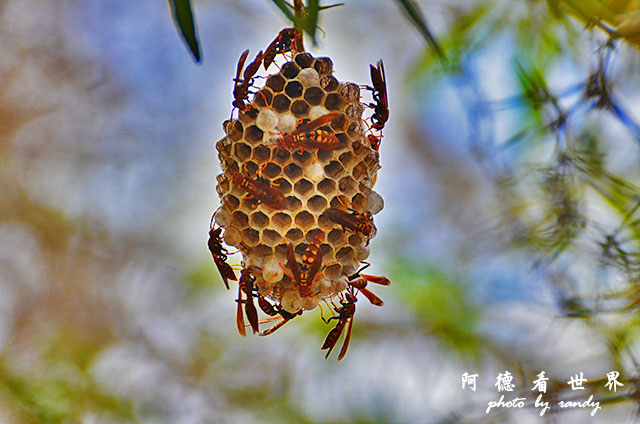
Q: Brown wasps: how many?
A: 12